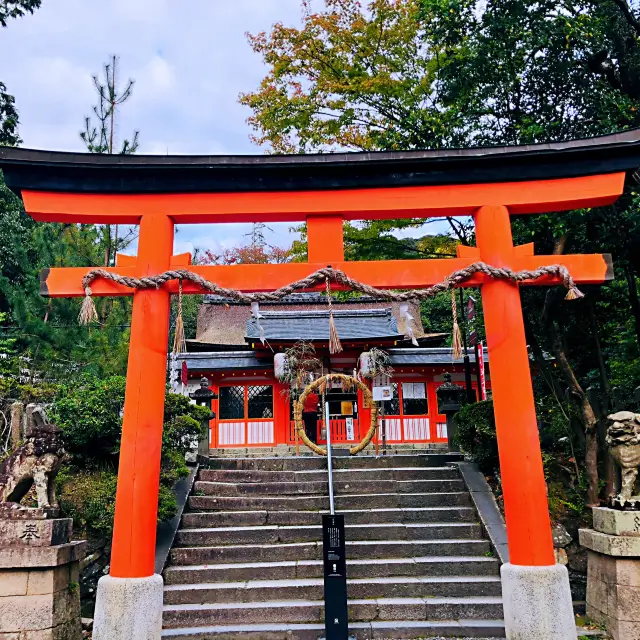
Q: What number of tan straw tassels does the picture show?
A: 5